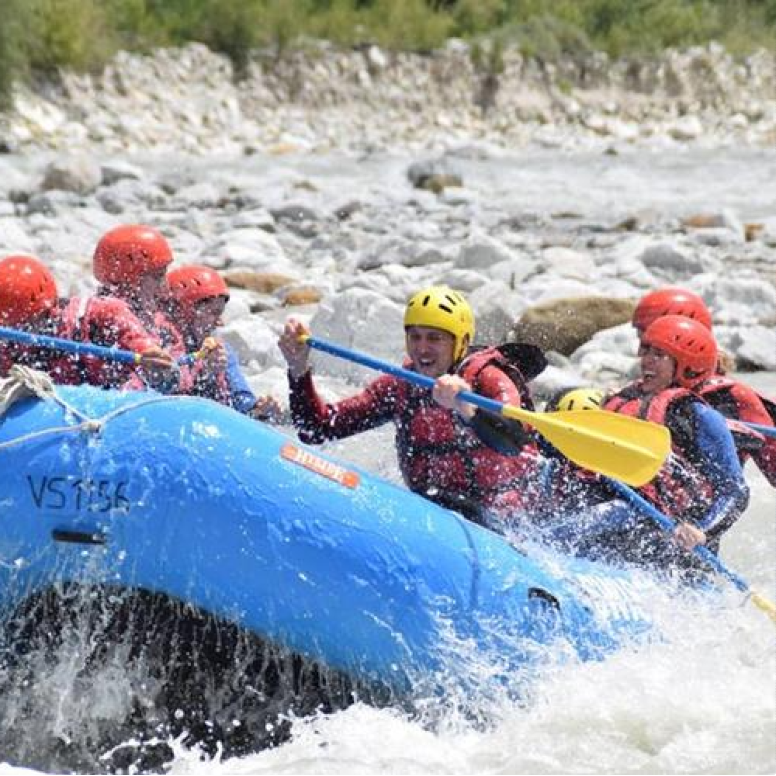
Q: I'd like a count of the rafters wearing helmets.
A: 7